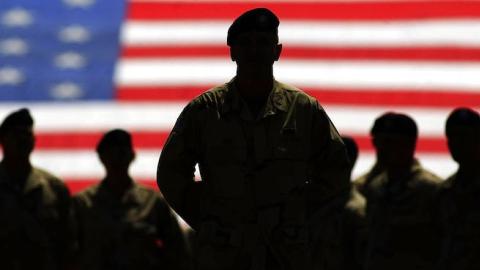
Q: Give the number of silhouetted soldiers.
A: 6